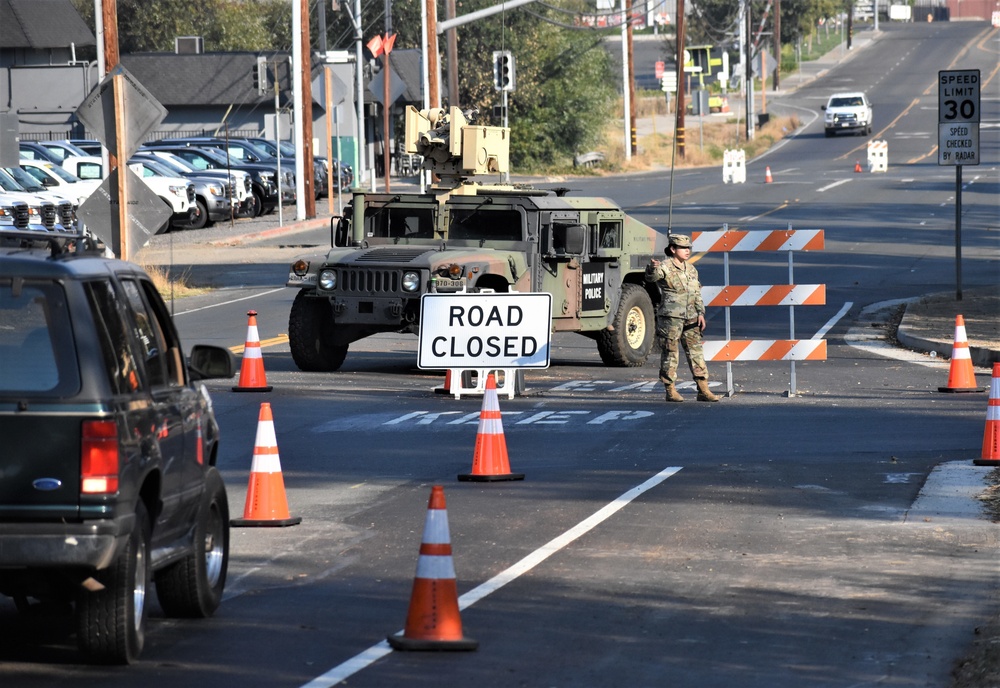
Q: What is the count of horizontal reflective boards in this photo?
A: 3